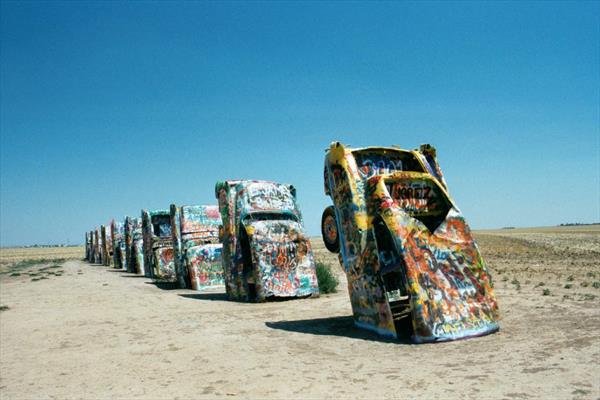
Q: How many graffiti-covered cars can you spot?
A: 10